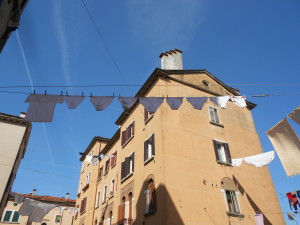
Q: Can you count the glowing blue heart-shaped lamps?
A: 0